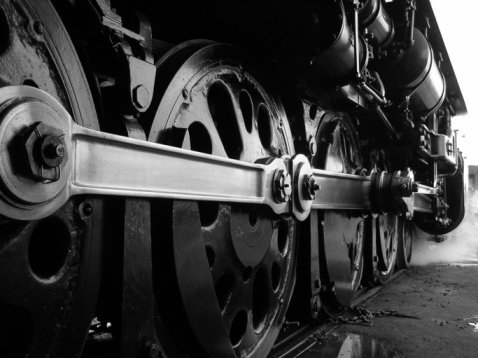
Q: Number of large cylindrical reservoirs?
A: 3